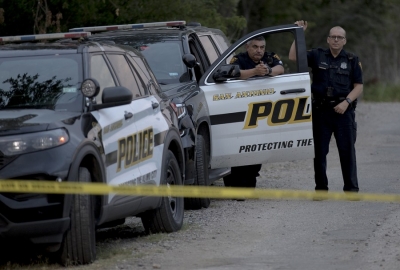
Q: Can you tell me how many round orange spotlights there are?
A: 0